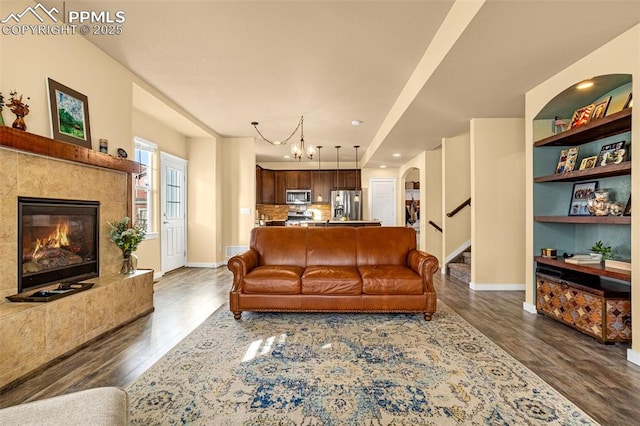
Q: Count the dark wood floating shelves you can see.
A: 4